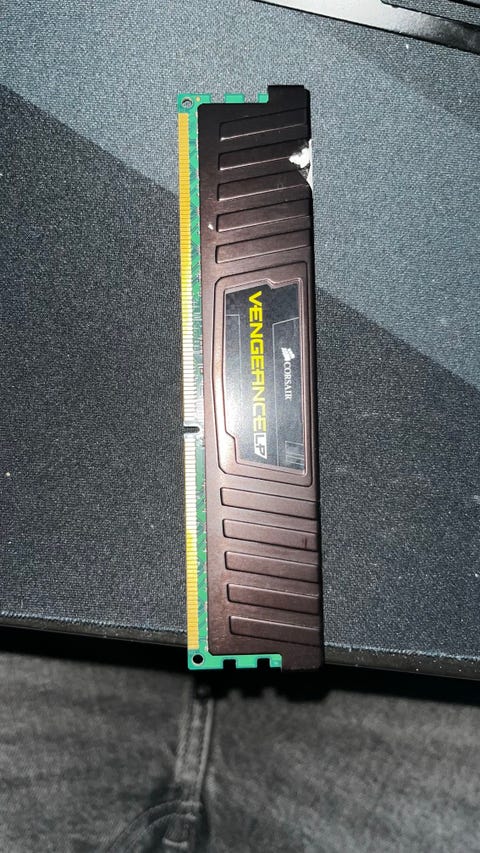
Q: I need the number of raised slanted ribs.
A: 10